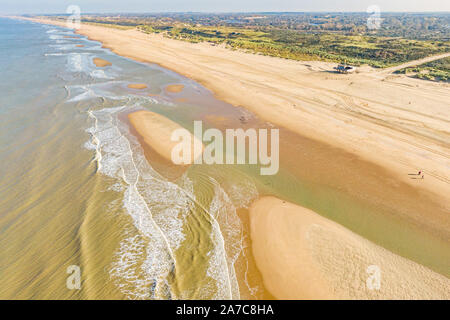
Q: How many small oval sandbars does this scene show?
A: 3